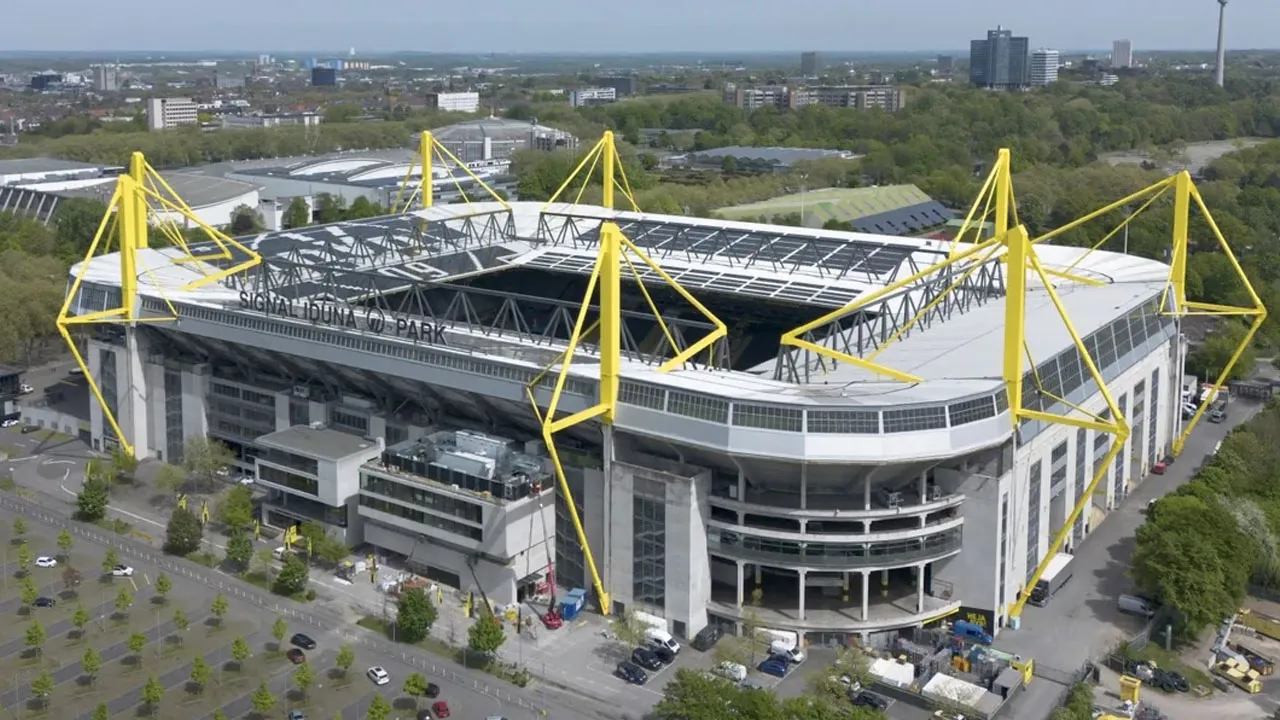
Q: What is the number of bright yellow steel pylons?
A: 8